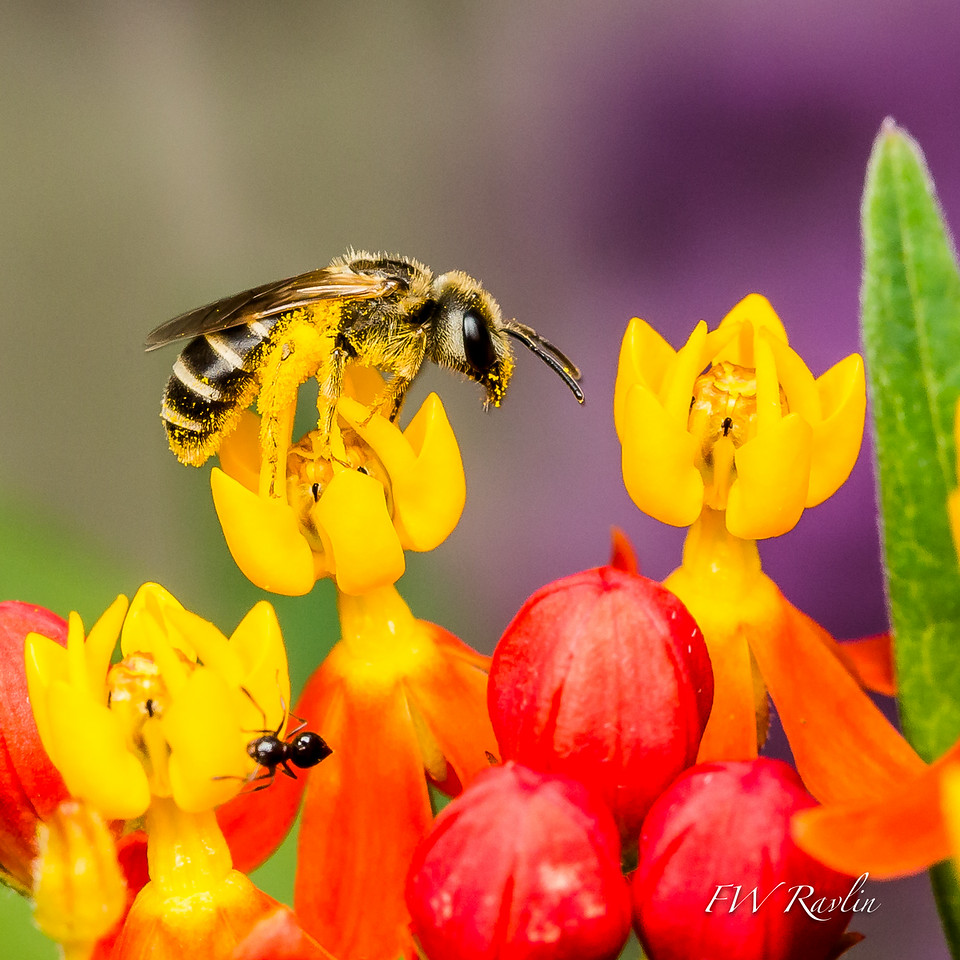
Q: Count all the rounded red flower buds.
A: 3